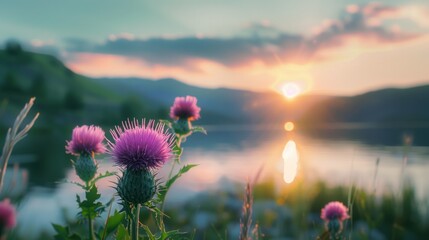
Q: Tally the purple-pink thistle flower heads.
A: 5